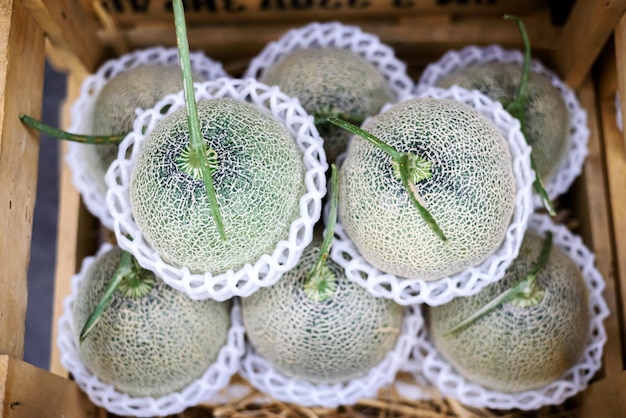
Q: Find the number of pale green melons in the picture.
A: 8